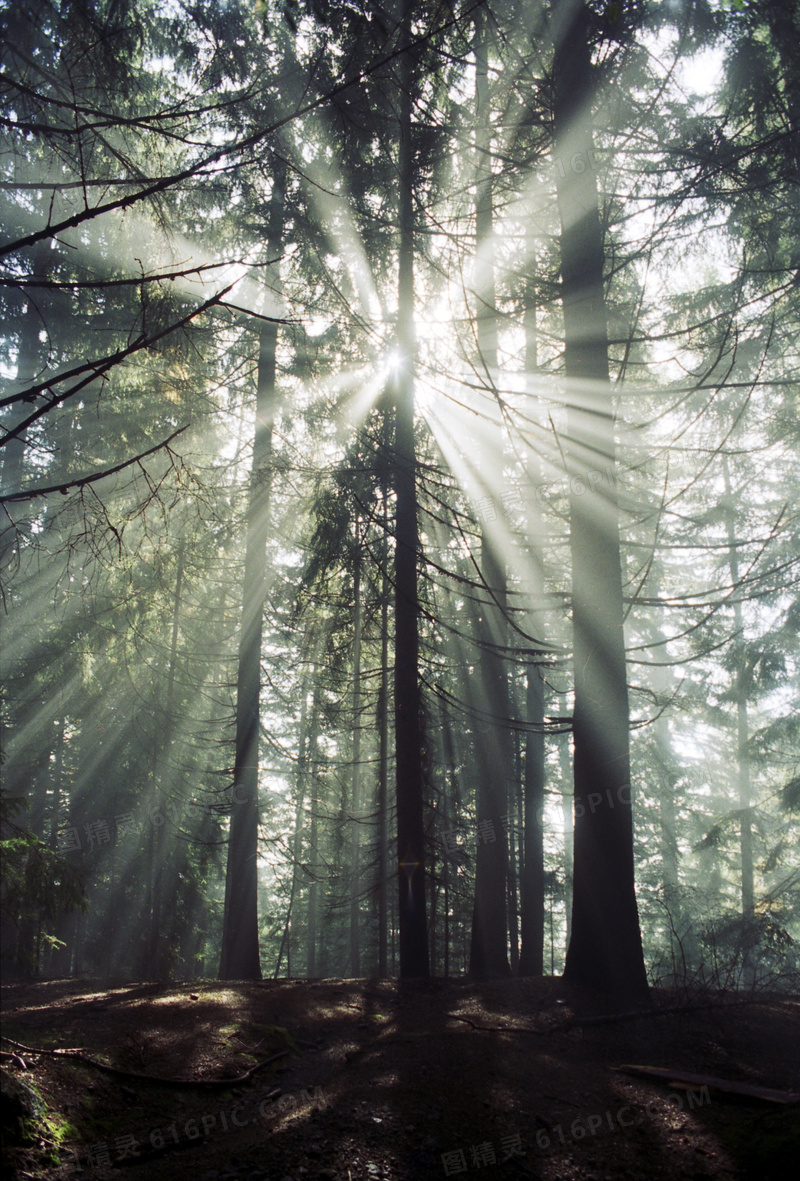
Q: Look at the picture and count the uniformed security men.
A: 0